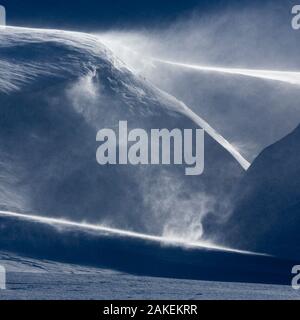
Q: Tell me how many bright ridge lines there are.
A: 3